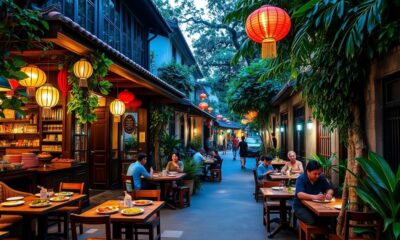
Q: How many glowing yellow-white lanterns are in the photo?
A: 4